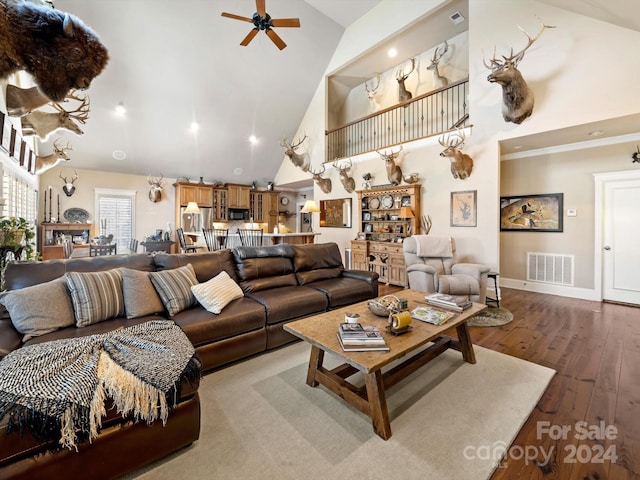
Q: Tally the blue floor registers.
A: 0